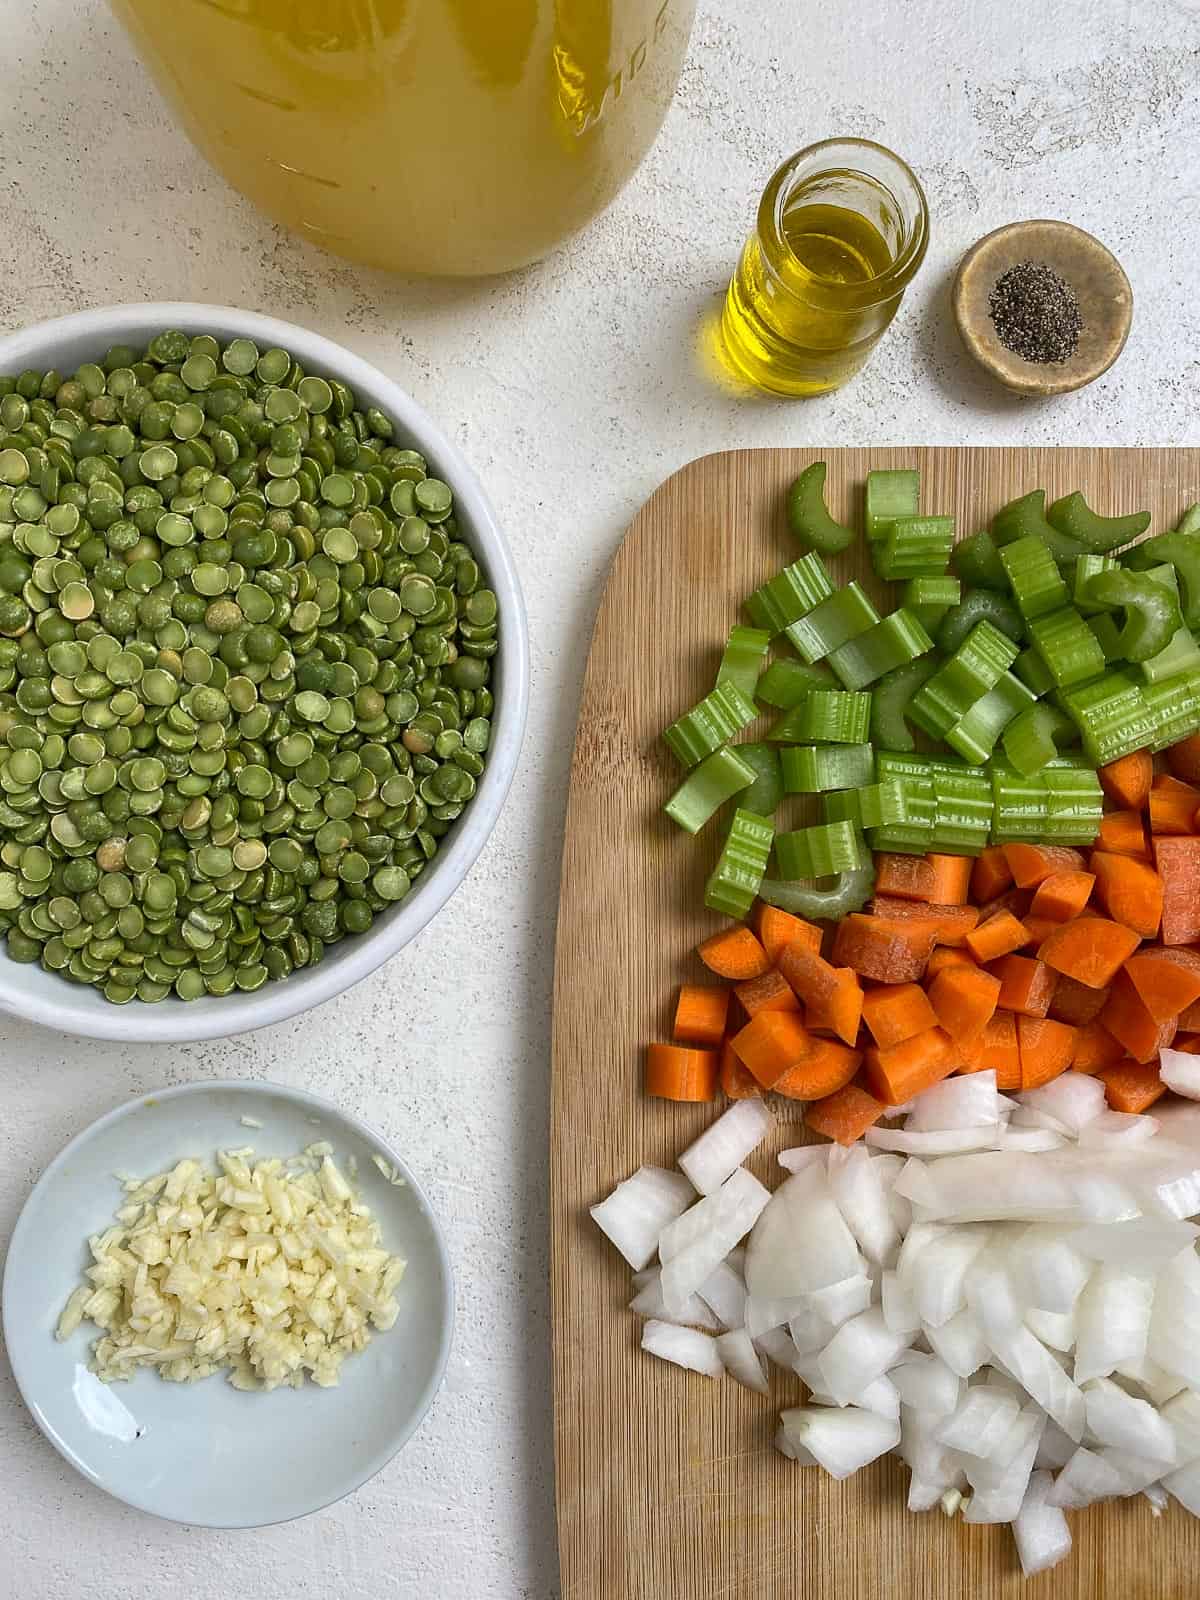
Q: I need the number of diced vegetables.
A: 3